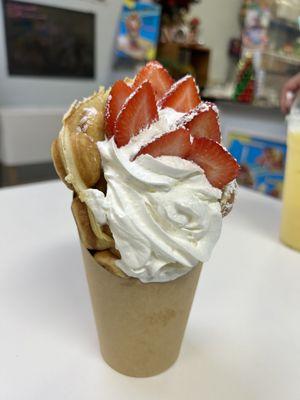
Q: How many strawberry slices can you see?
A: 7